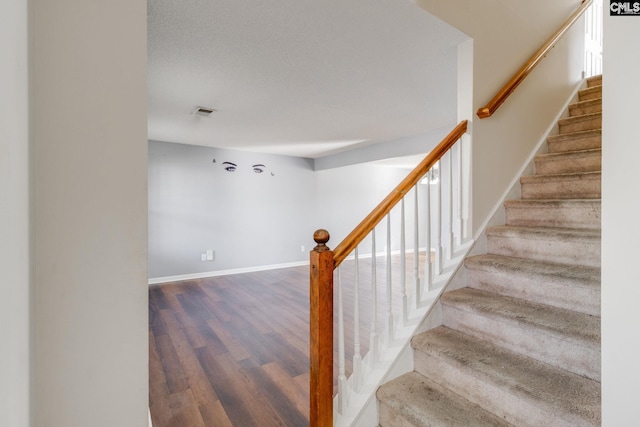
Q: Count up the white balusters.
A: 10